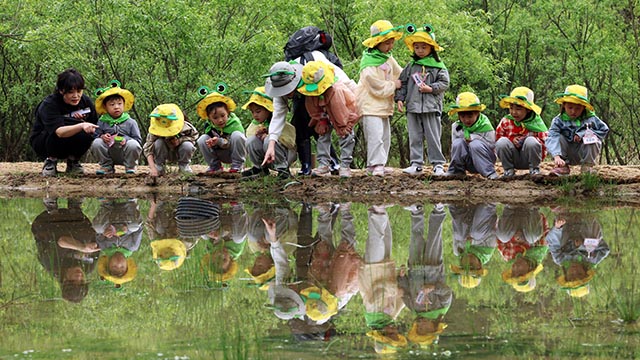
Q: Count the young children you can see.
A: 10